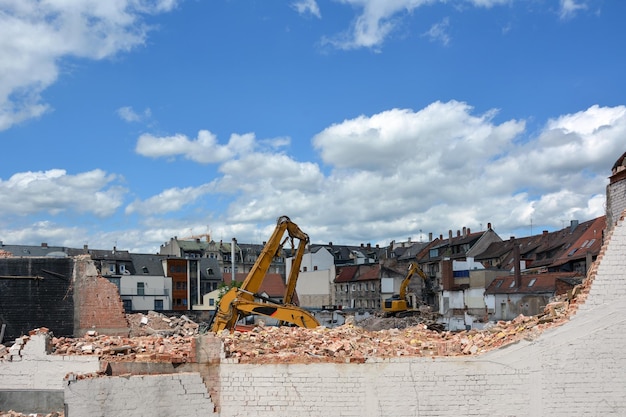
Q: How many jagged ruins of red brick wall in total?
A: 1